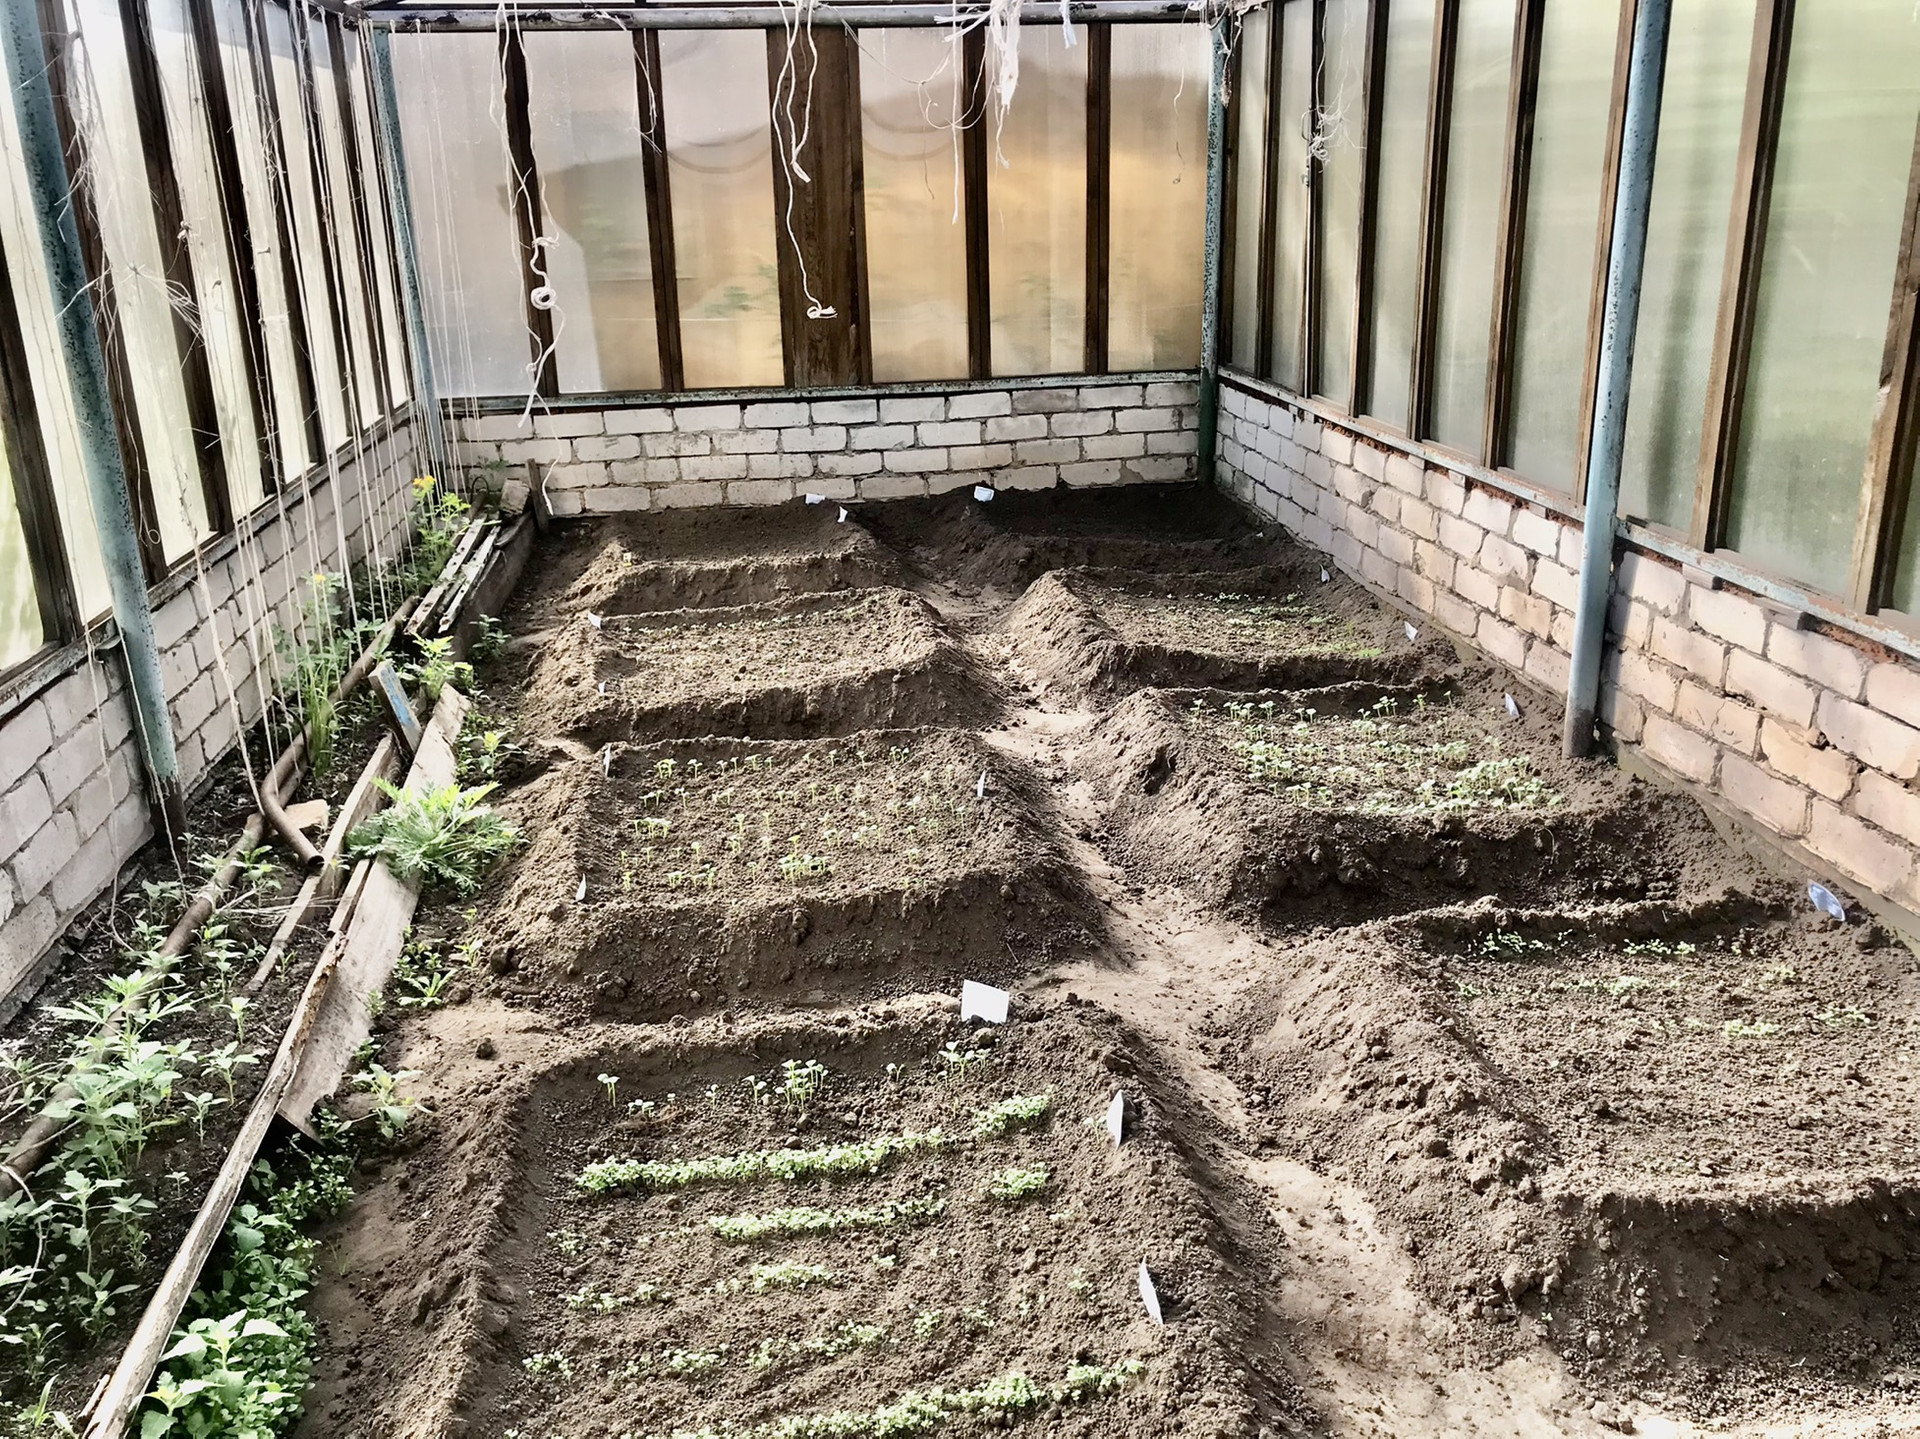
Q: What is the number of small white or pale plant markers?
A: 15